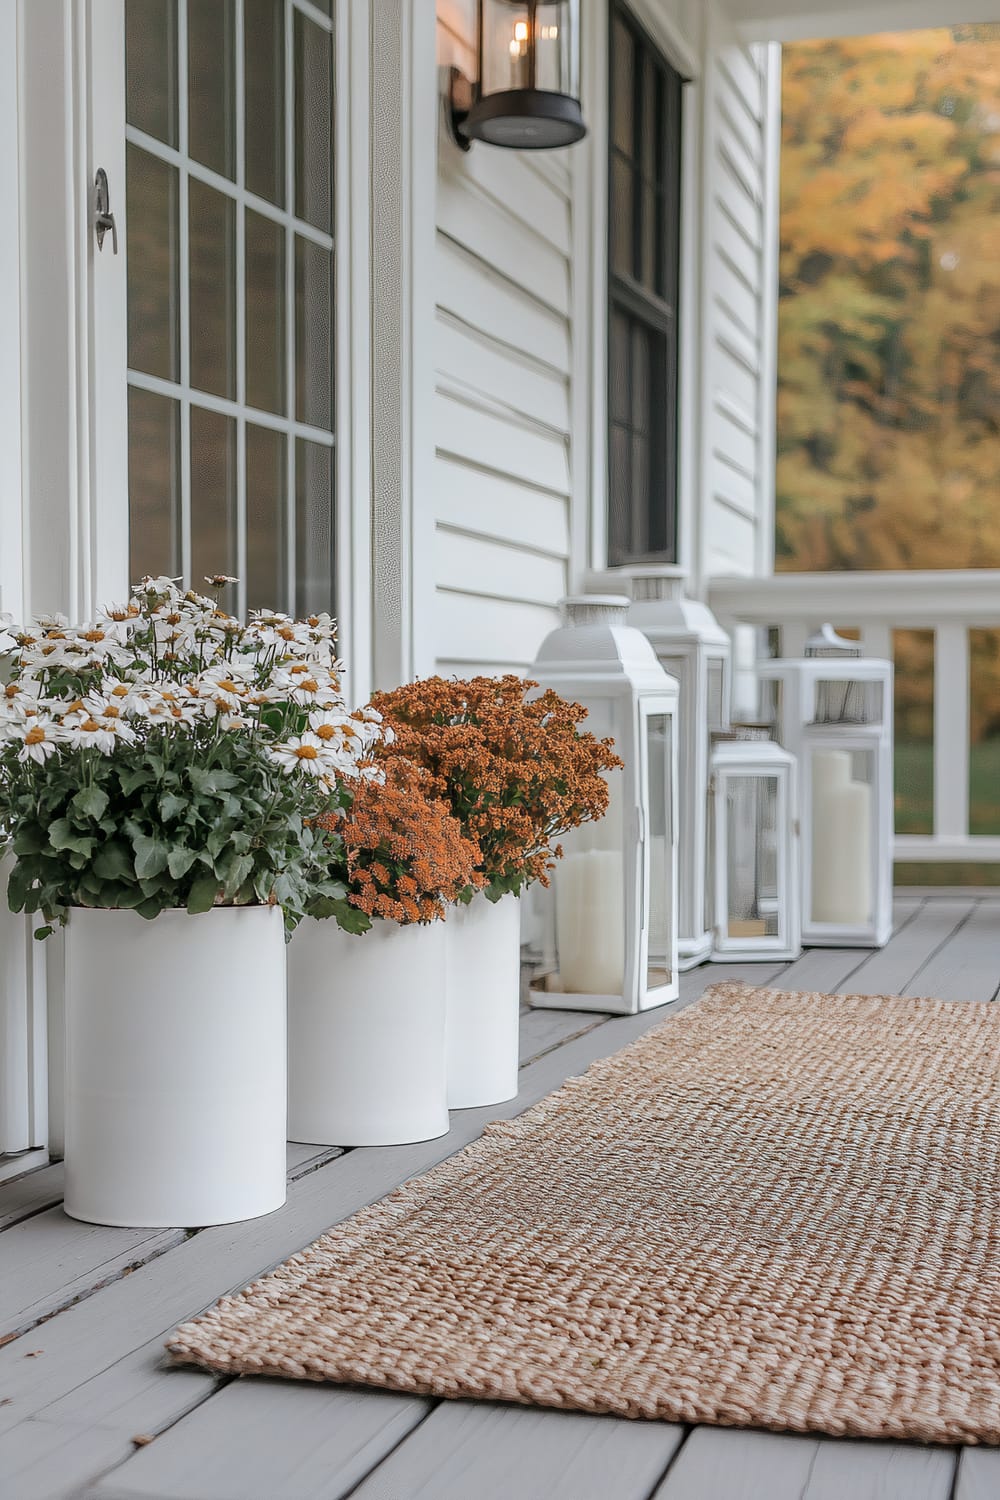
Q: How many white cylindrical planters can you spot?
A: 3